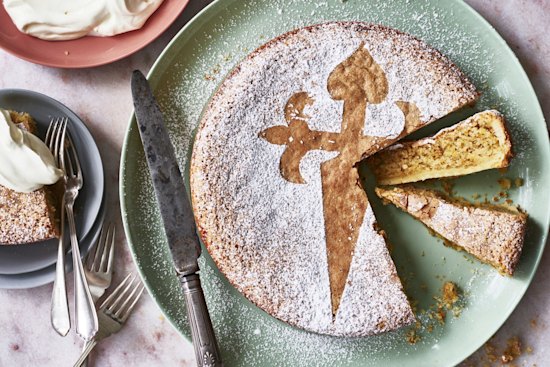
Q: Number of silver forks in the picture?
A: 4